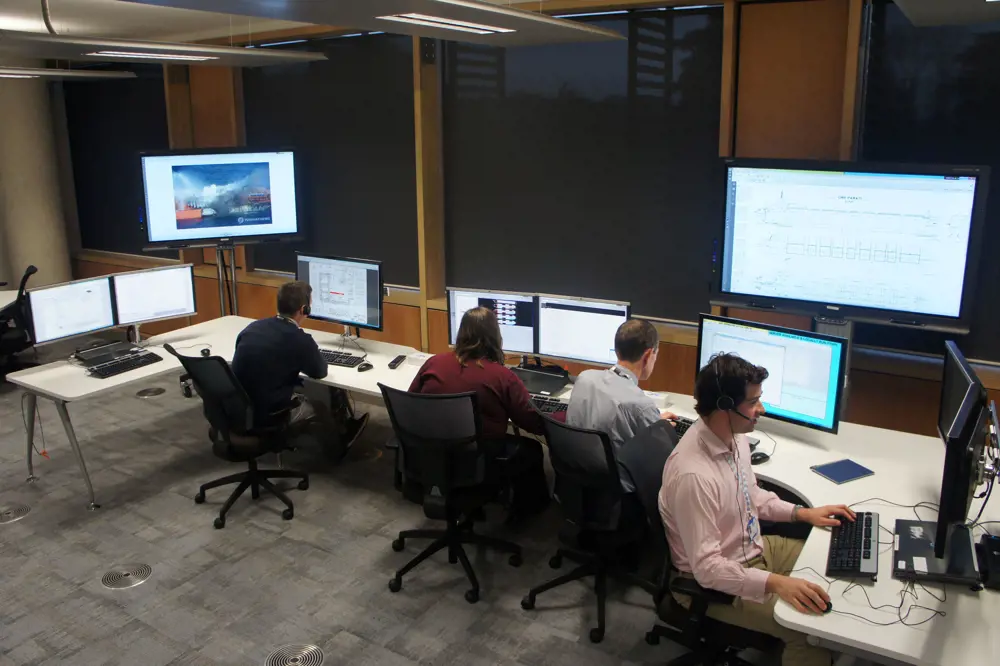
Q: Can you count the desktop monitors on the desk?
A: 8